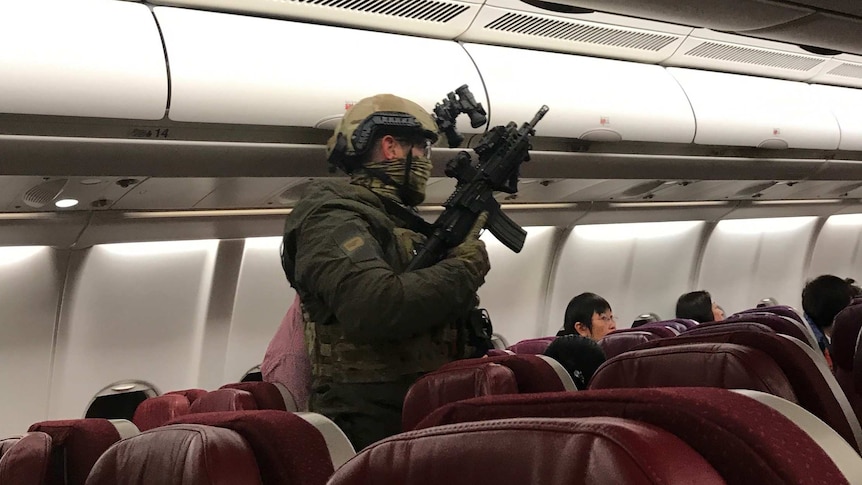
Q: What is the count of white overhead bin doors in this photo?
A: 5